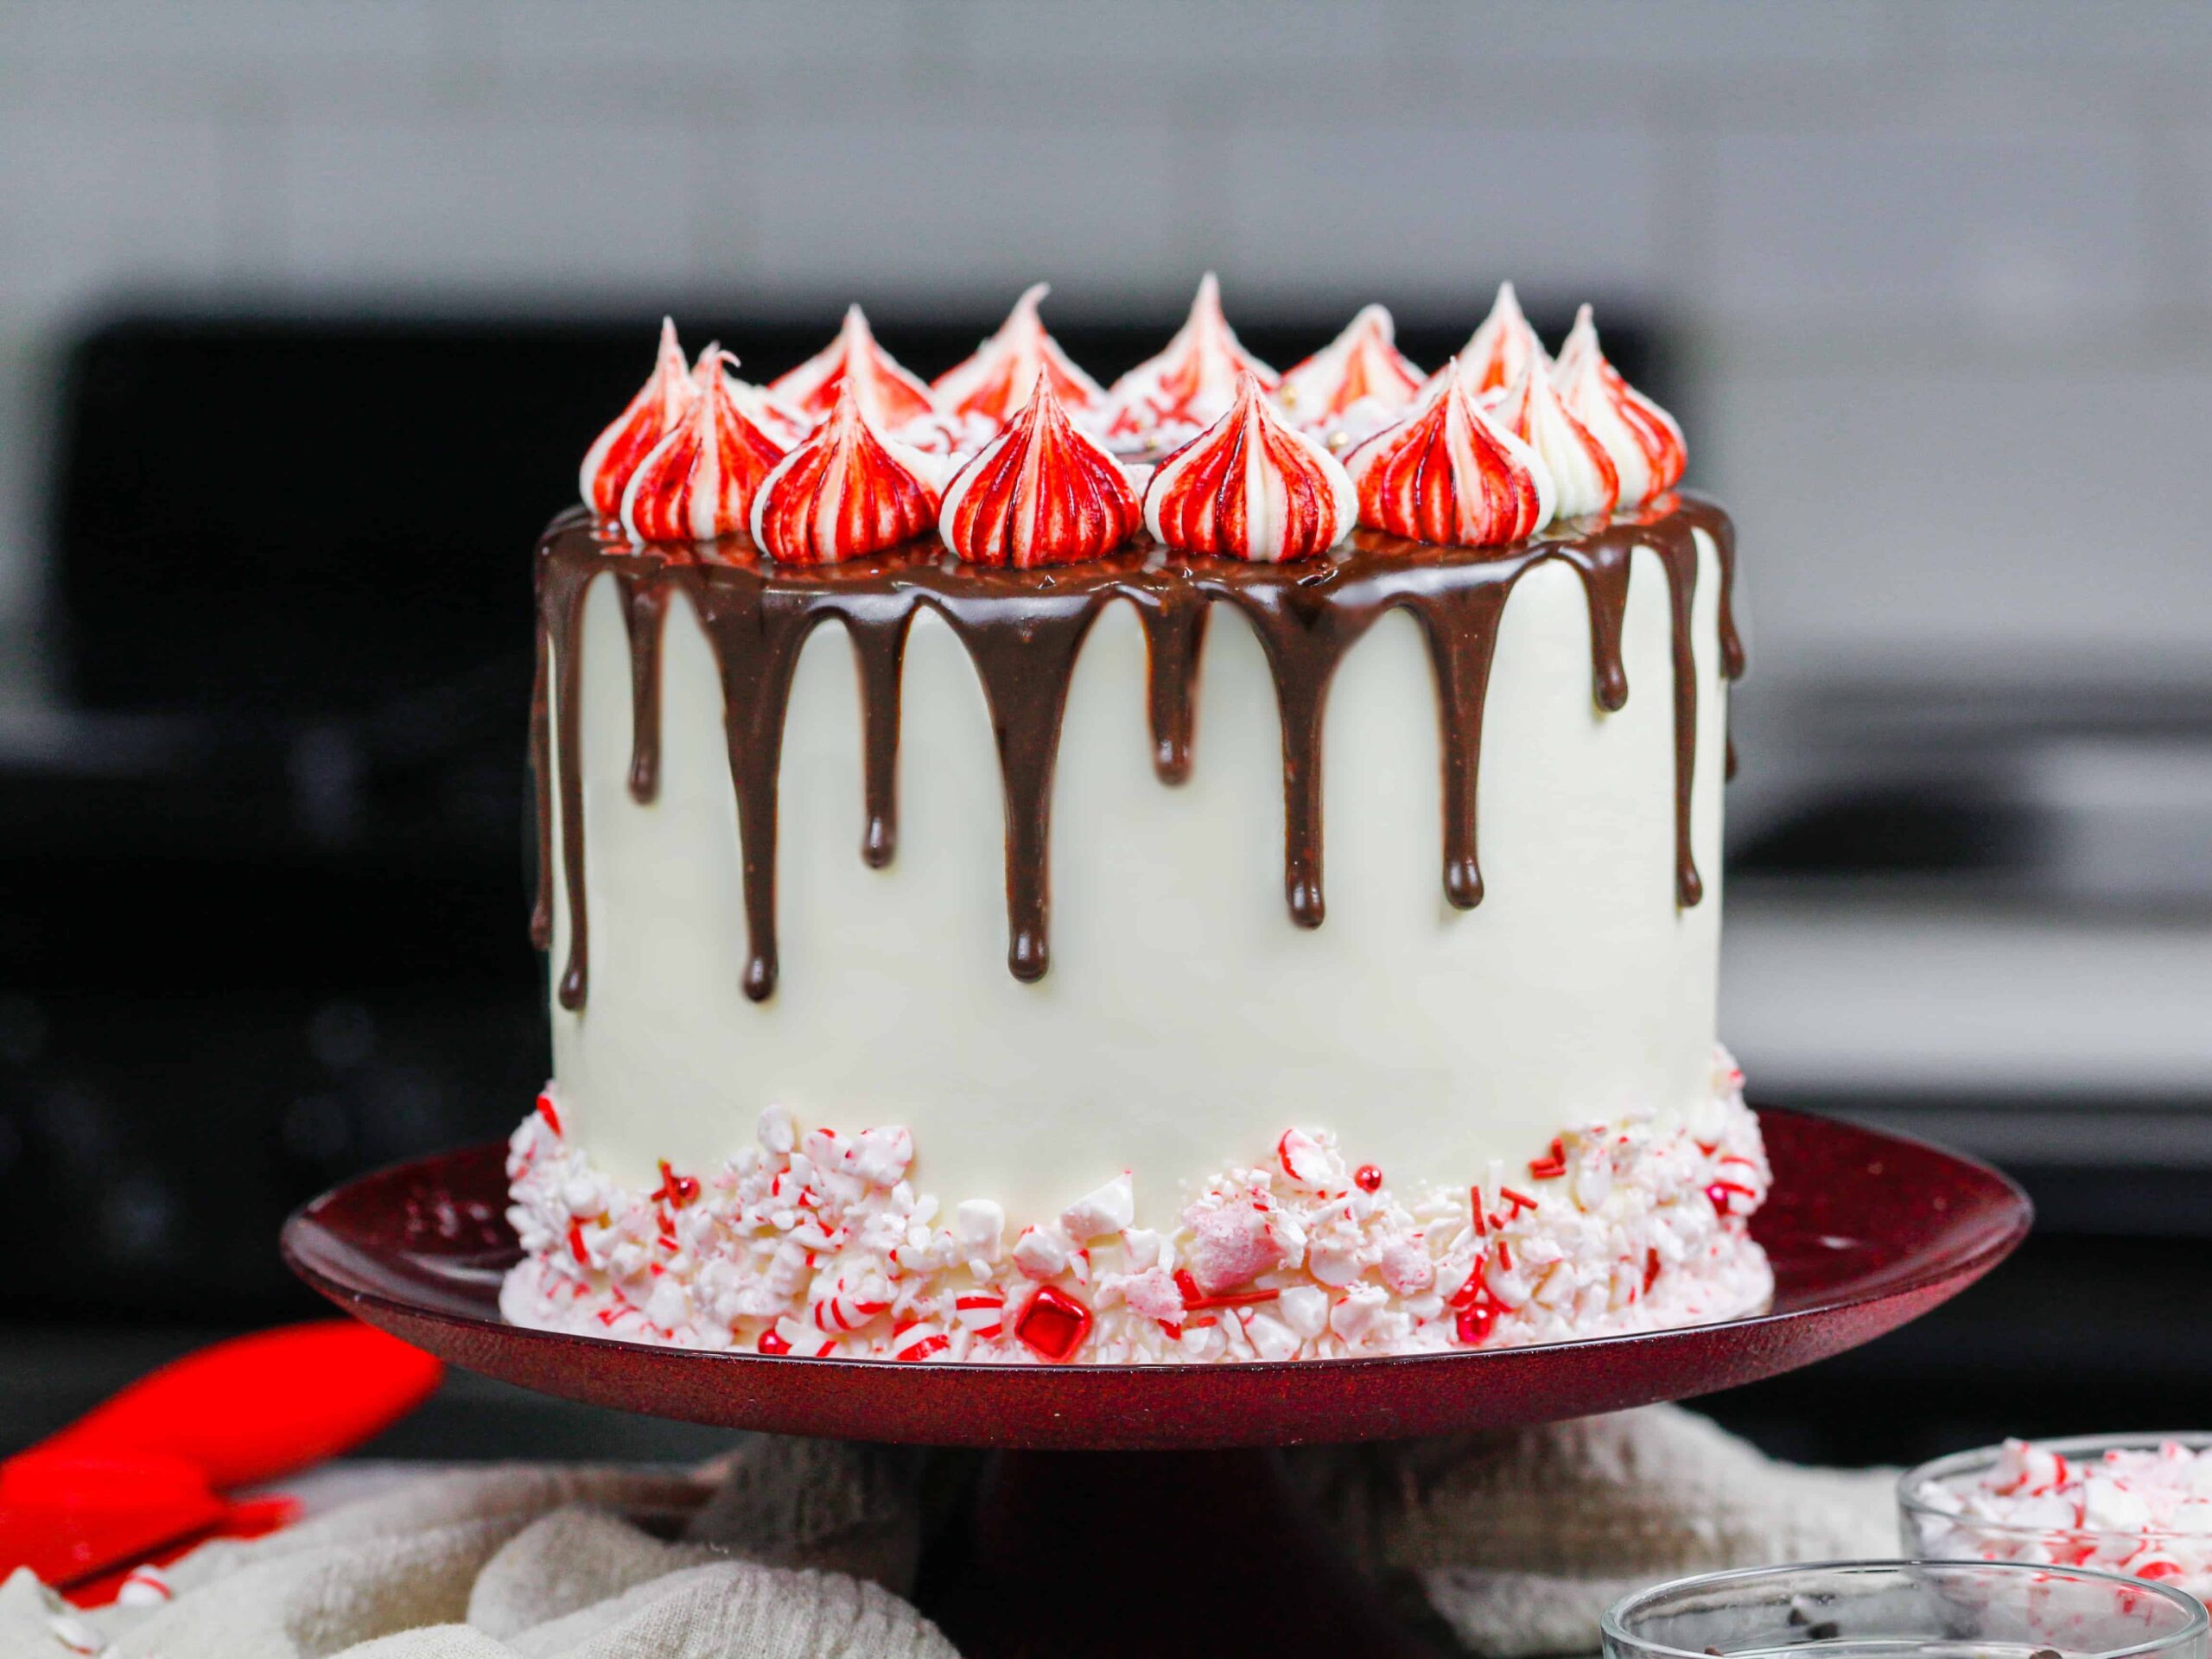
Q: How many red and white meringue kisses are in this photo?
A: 13